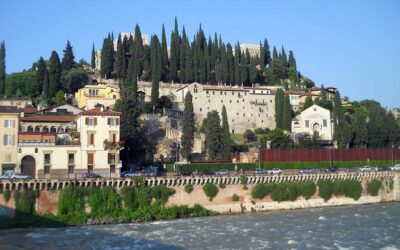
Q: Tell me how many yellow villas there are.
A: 1